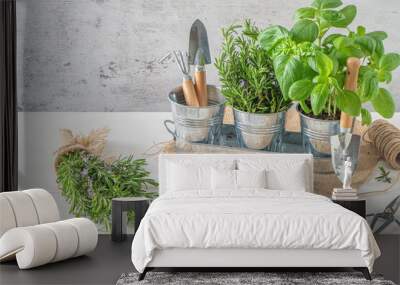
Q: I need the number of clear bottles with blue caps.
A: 0